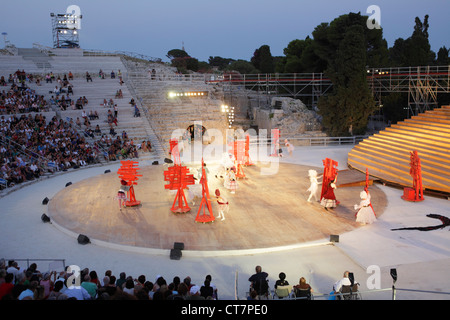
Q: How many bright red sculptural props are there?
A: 10